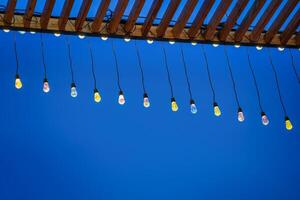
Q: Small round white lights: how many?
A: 14